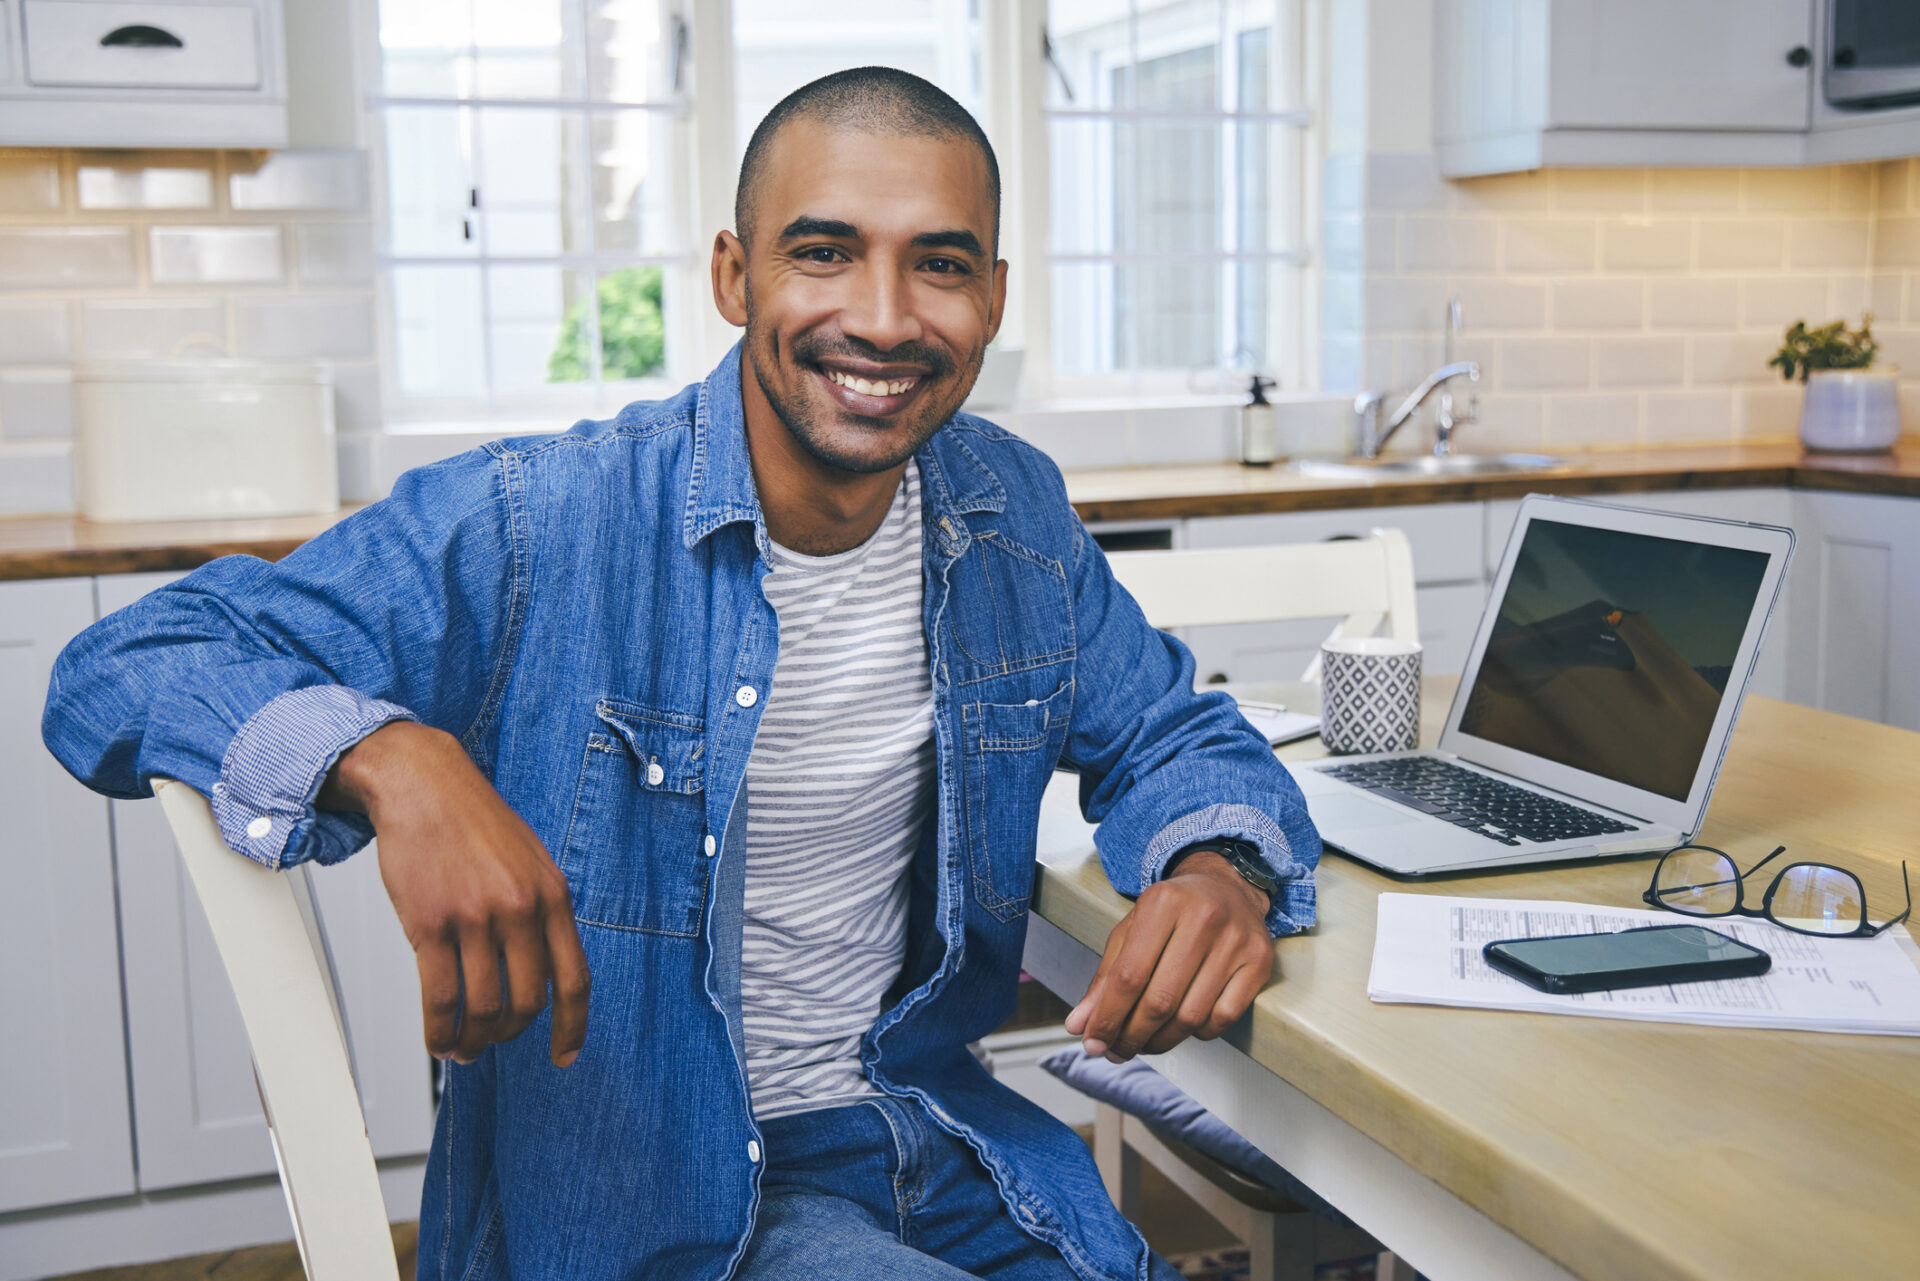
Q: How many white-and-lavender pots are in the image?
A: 1